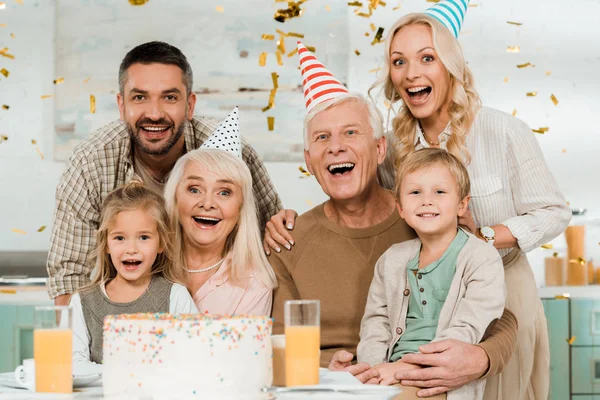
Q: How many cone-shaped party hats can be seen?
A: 3